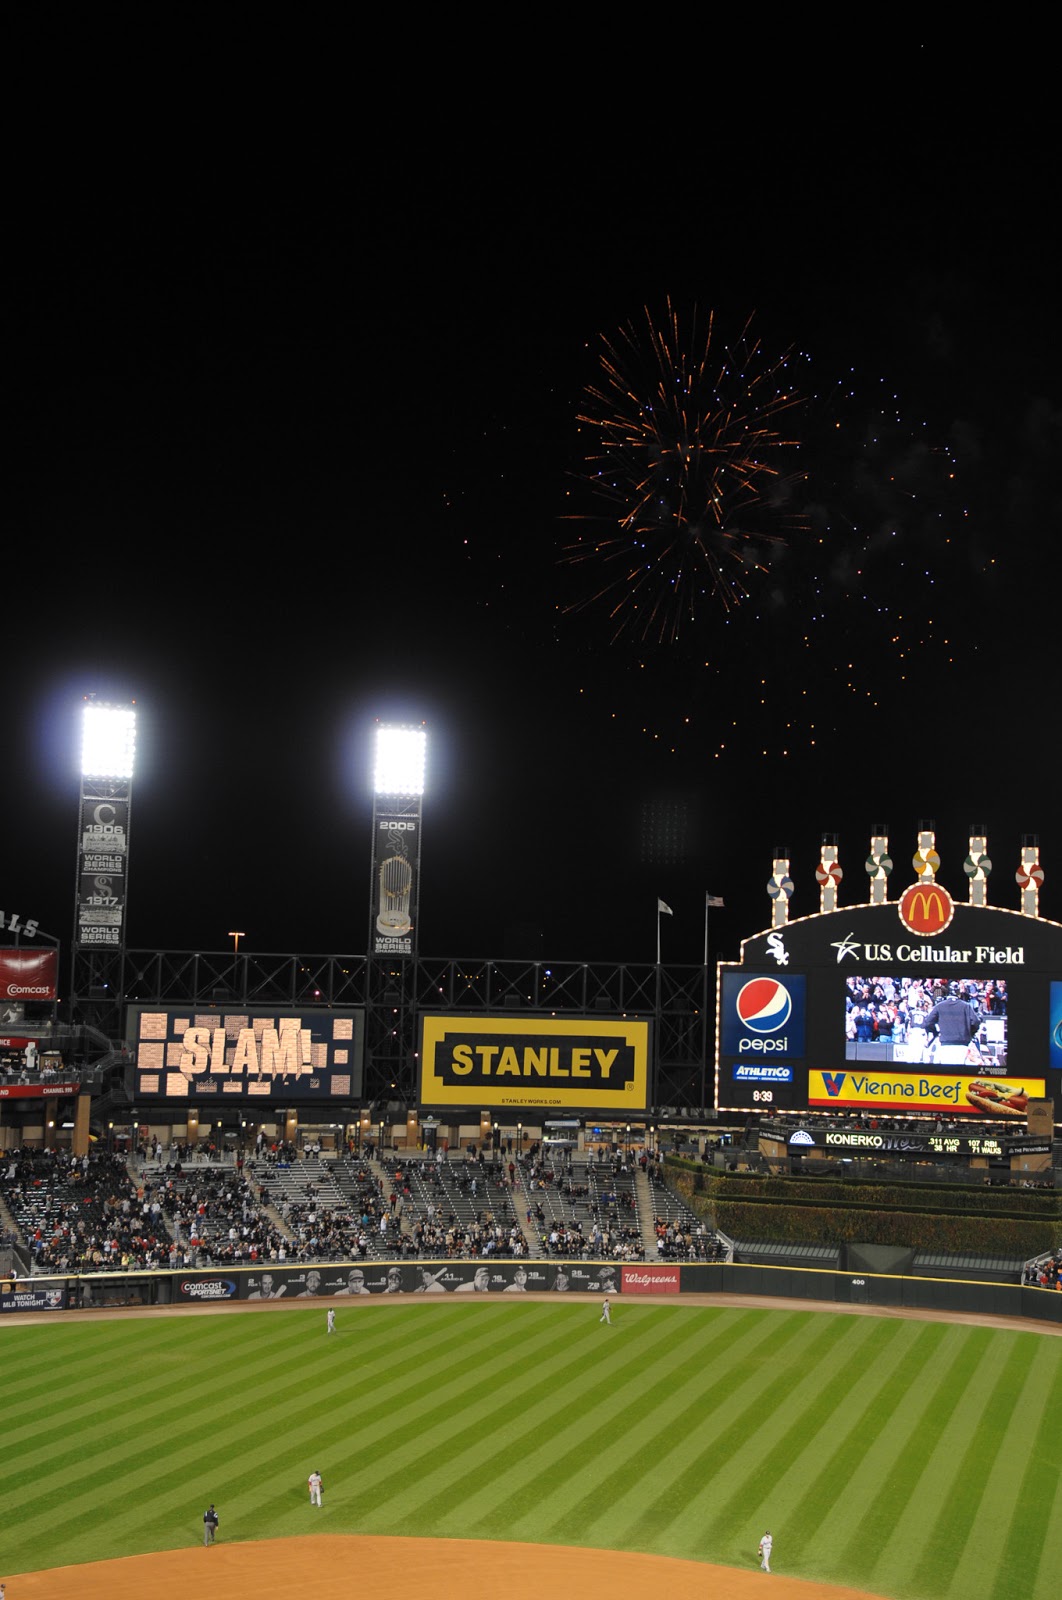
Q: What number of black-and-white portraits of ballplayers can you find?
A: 9